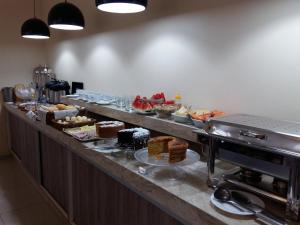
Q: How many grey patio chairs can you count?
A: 0